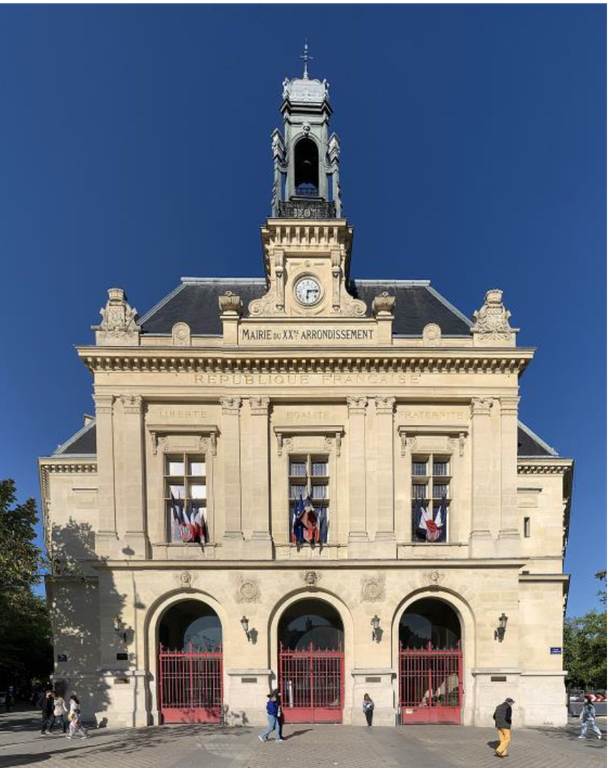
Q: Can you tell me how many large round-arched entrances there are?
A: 3